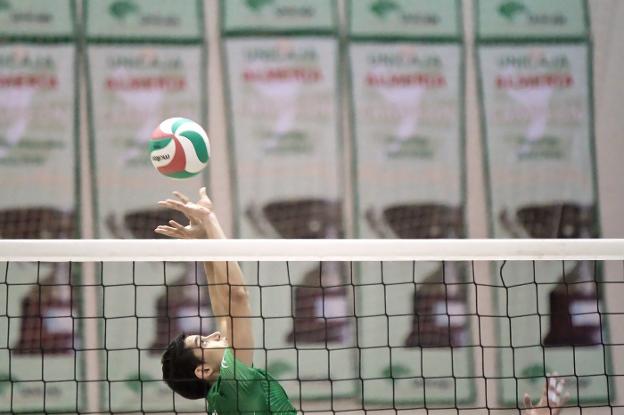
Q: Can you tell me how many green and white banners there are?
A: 5